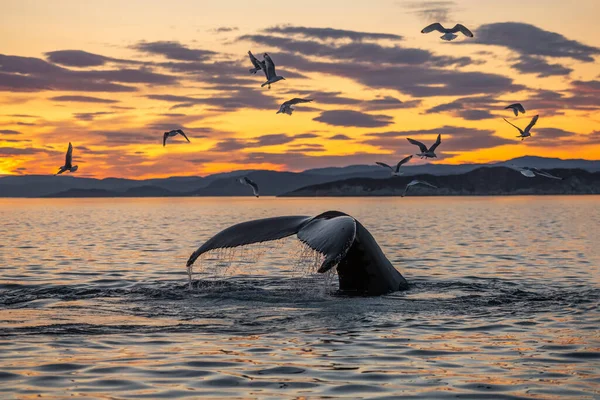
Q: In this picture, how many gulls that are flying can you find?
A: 13